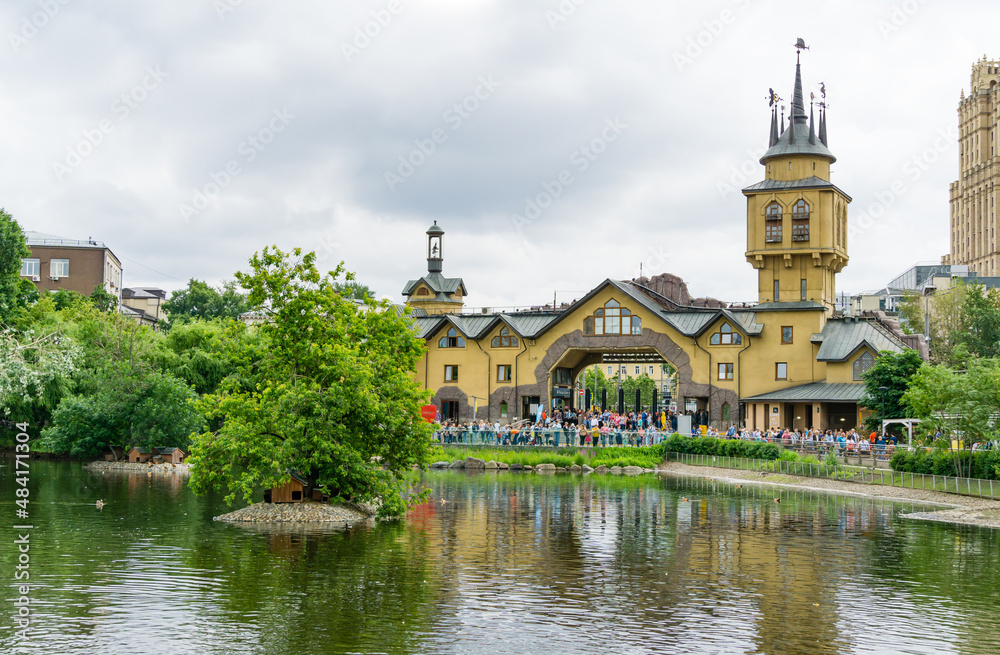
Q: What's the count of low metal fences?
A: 1